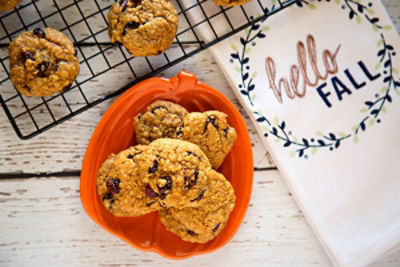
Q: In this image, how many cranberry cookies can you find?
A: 9